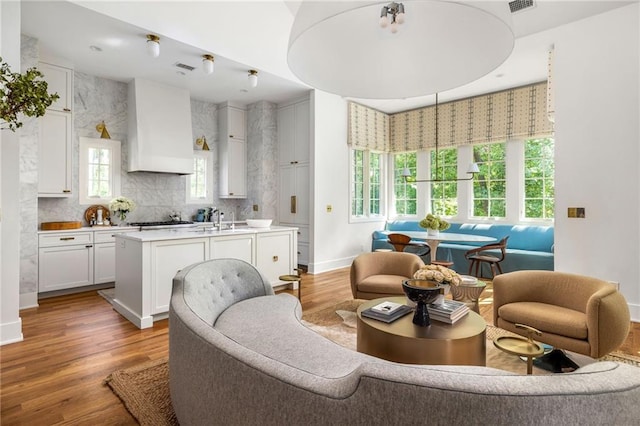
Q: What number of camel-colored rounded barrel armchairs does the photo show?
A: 2